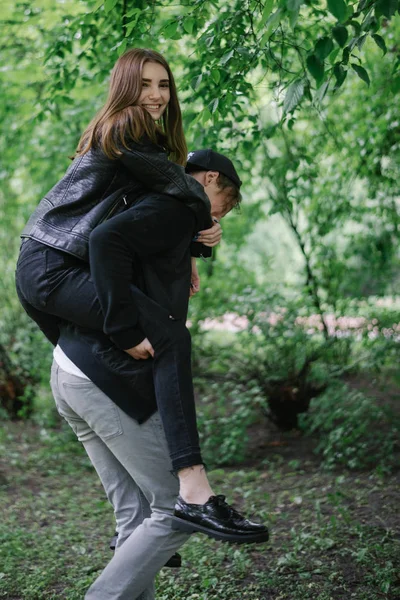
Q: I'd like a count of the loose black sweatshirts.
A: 1